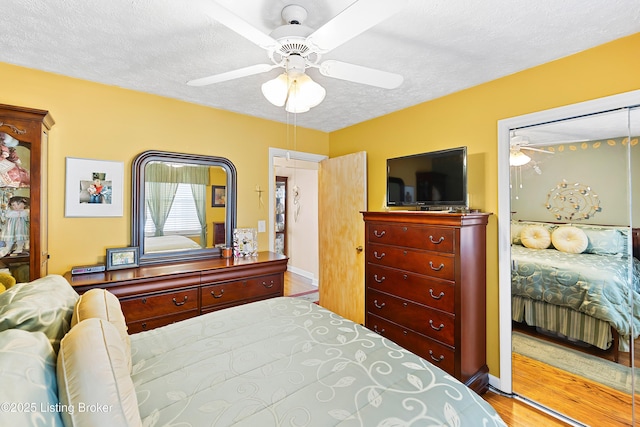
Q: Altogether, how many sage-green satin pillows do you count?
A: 2